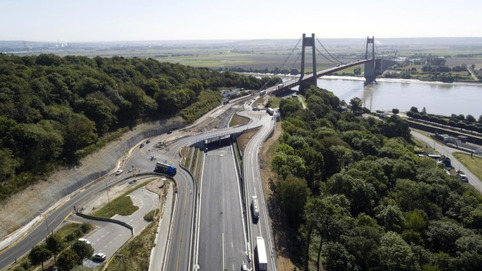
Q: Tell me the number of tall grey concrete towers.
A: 2